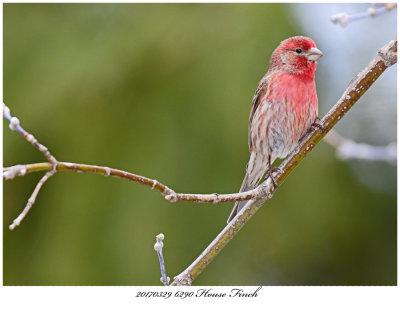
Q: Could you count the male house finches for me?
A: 1